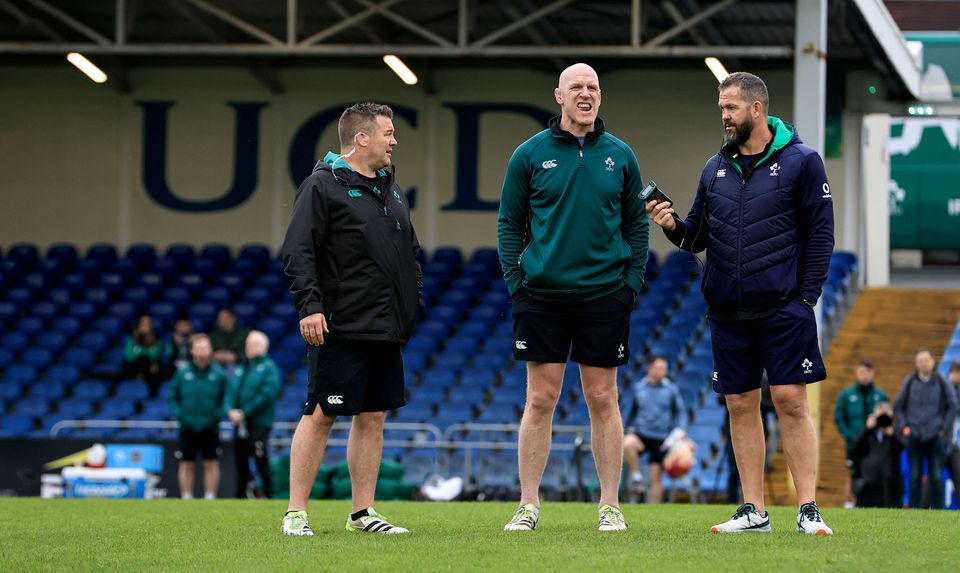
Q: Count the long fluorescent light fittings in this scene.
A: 3